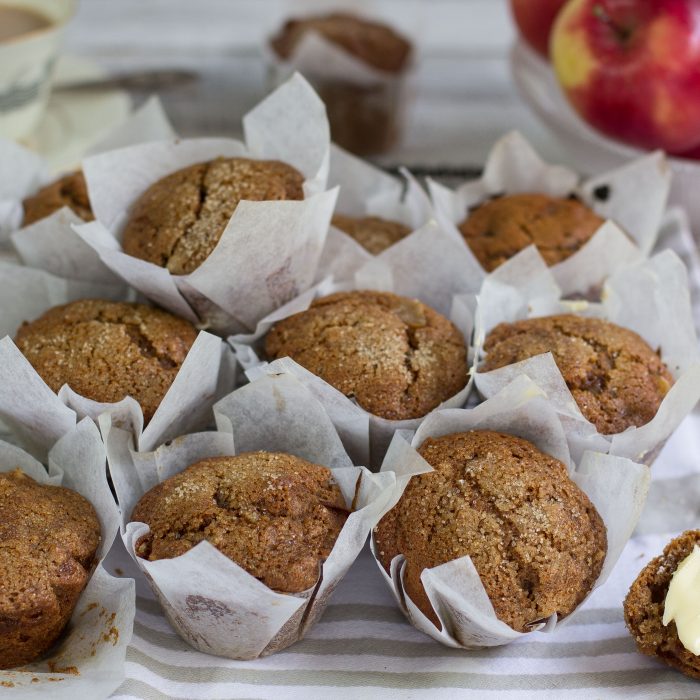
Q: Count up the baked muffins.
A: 12